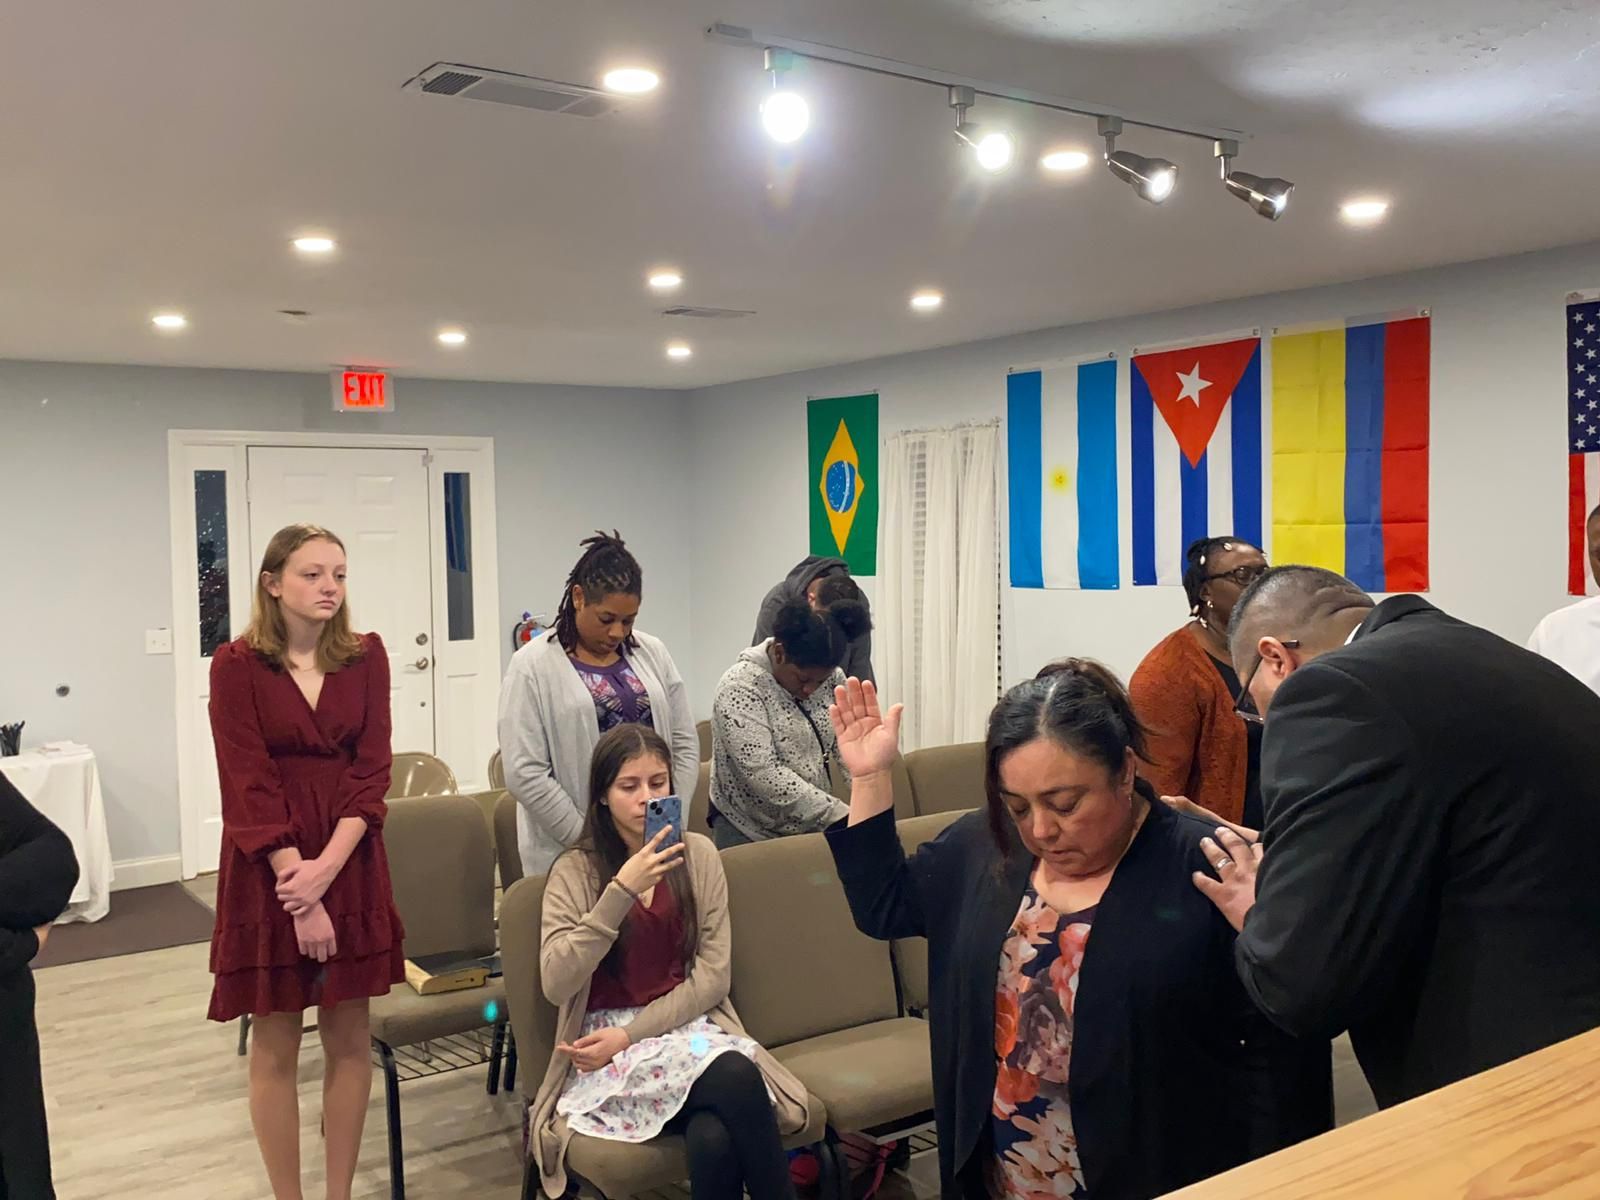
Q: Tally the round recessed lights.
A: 9